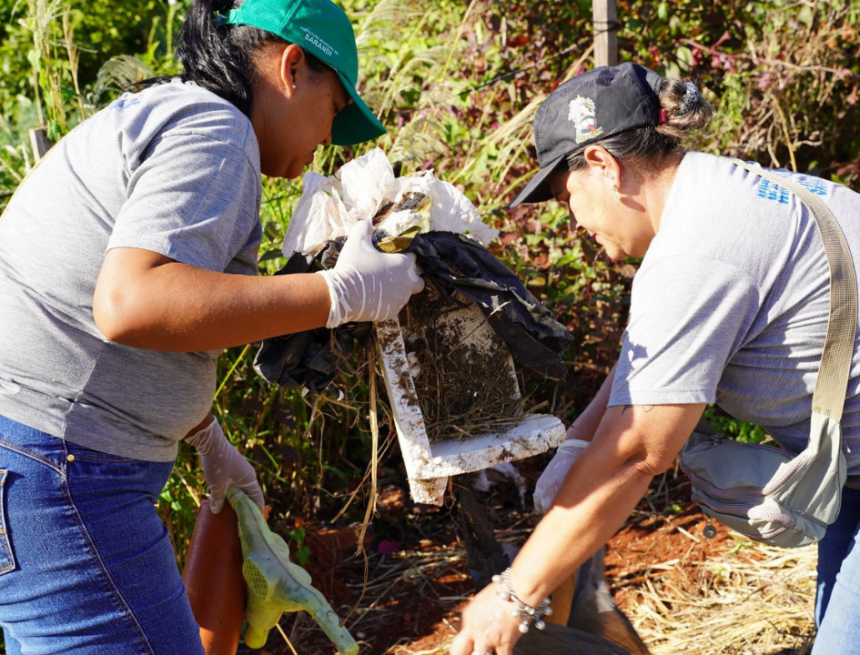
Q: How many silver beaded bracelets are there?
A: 1